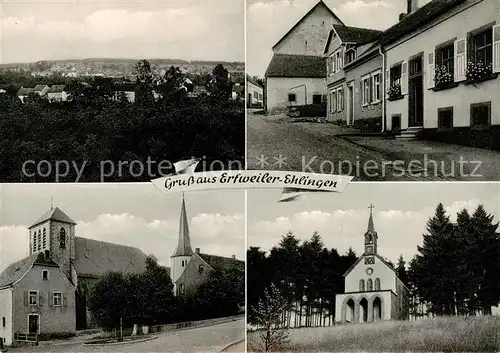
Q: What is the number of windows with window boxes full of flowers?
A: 3